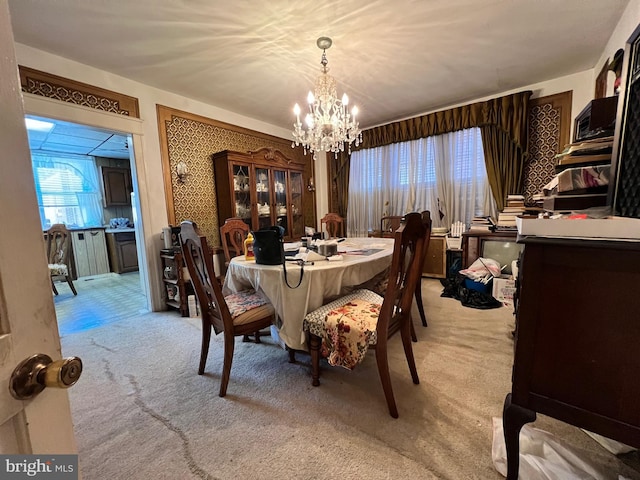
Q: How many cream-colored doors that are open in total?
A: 1